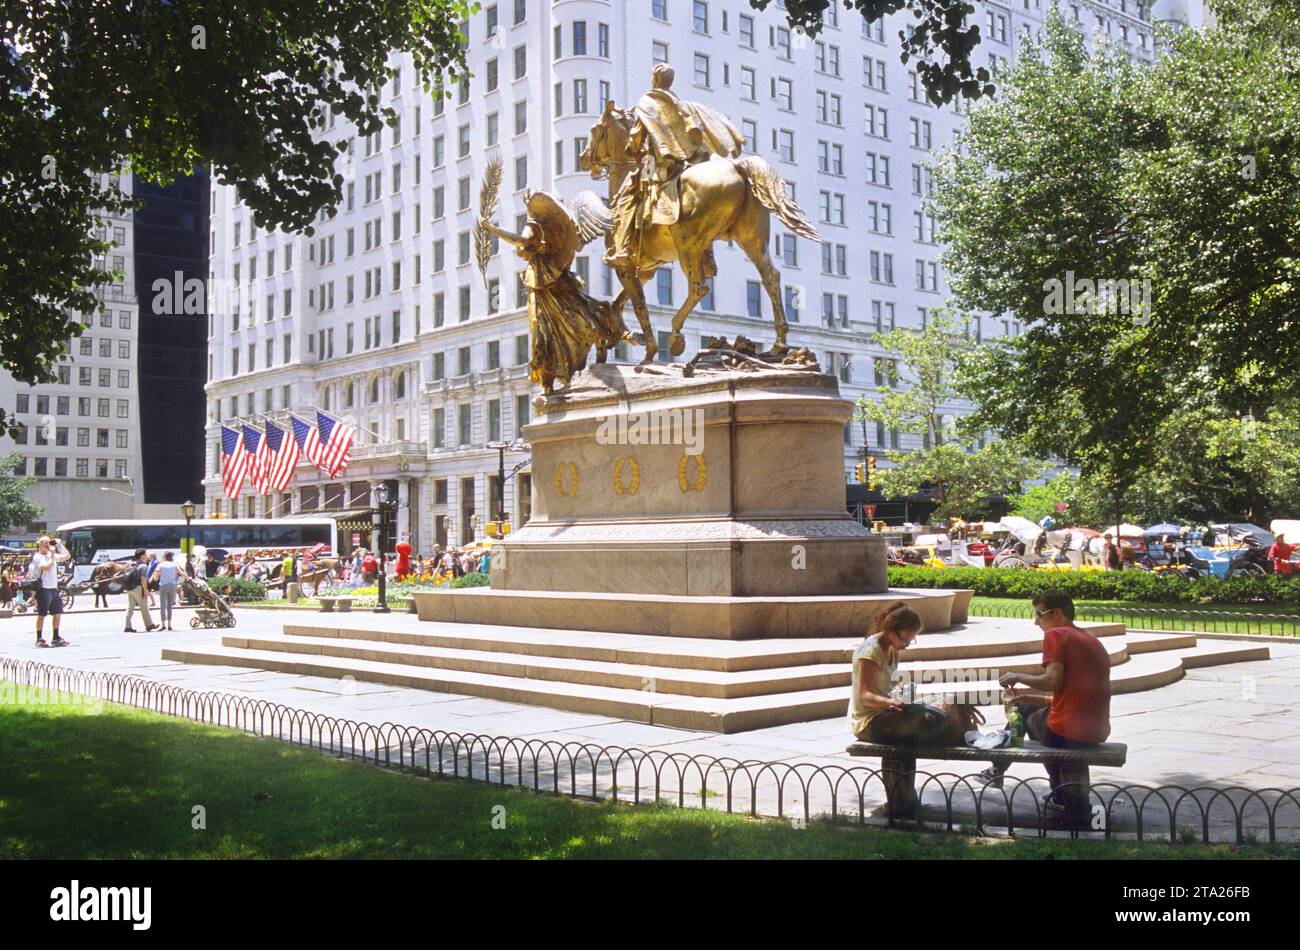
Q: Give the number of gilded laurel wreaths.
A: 3